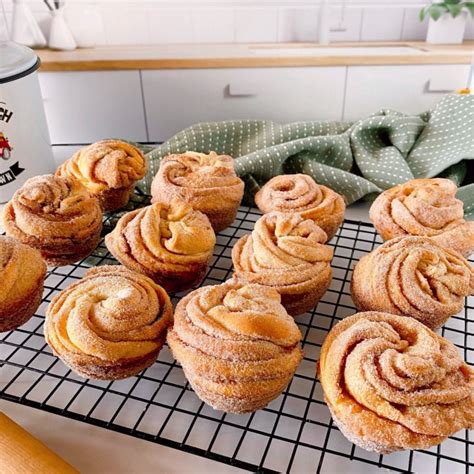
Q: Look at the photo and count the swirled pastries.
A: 12